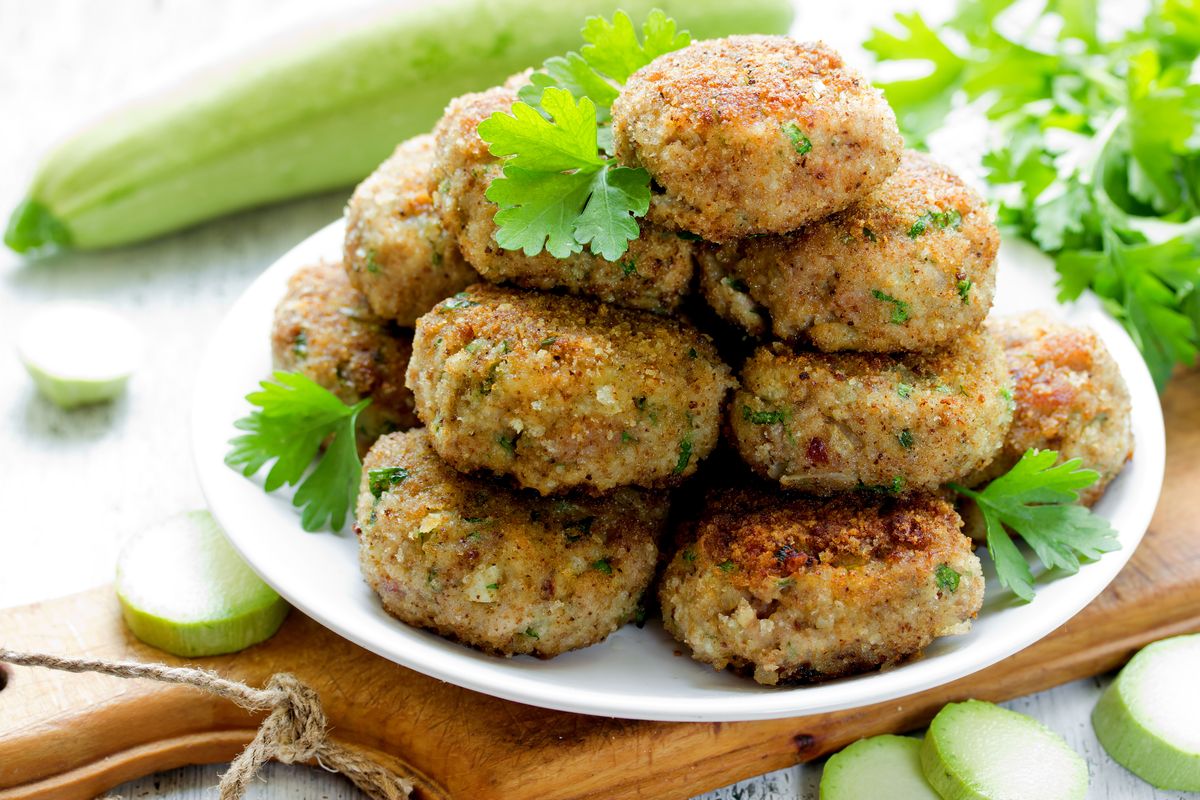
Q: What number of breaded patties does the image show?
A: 10